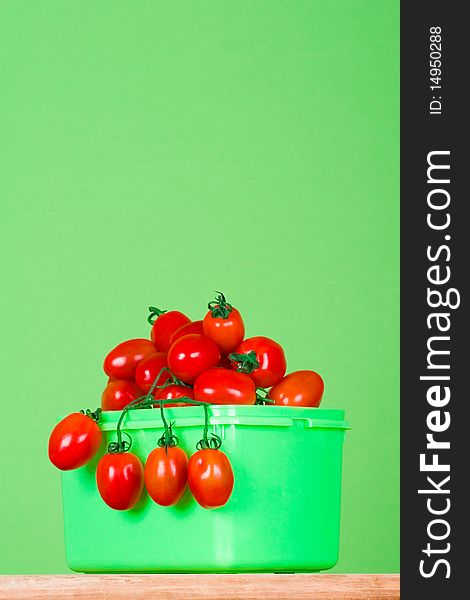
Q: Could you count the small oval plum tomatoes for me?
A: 15